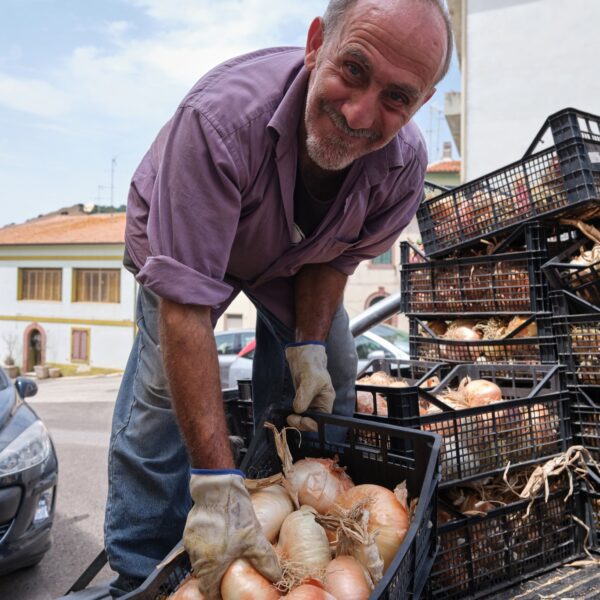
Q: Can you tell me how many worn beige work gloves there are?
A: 2